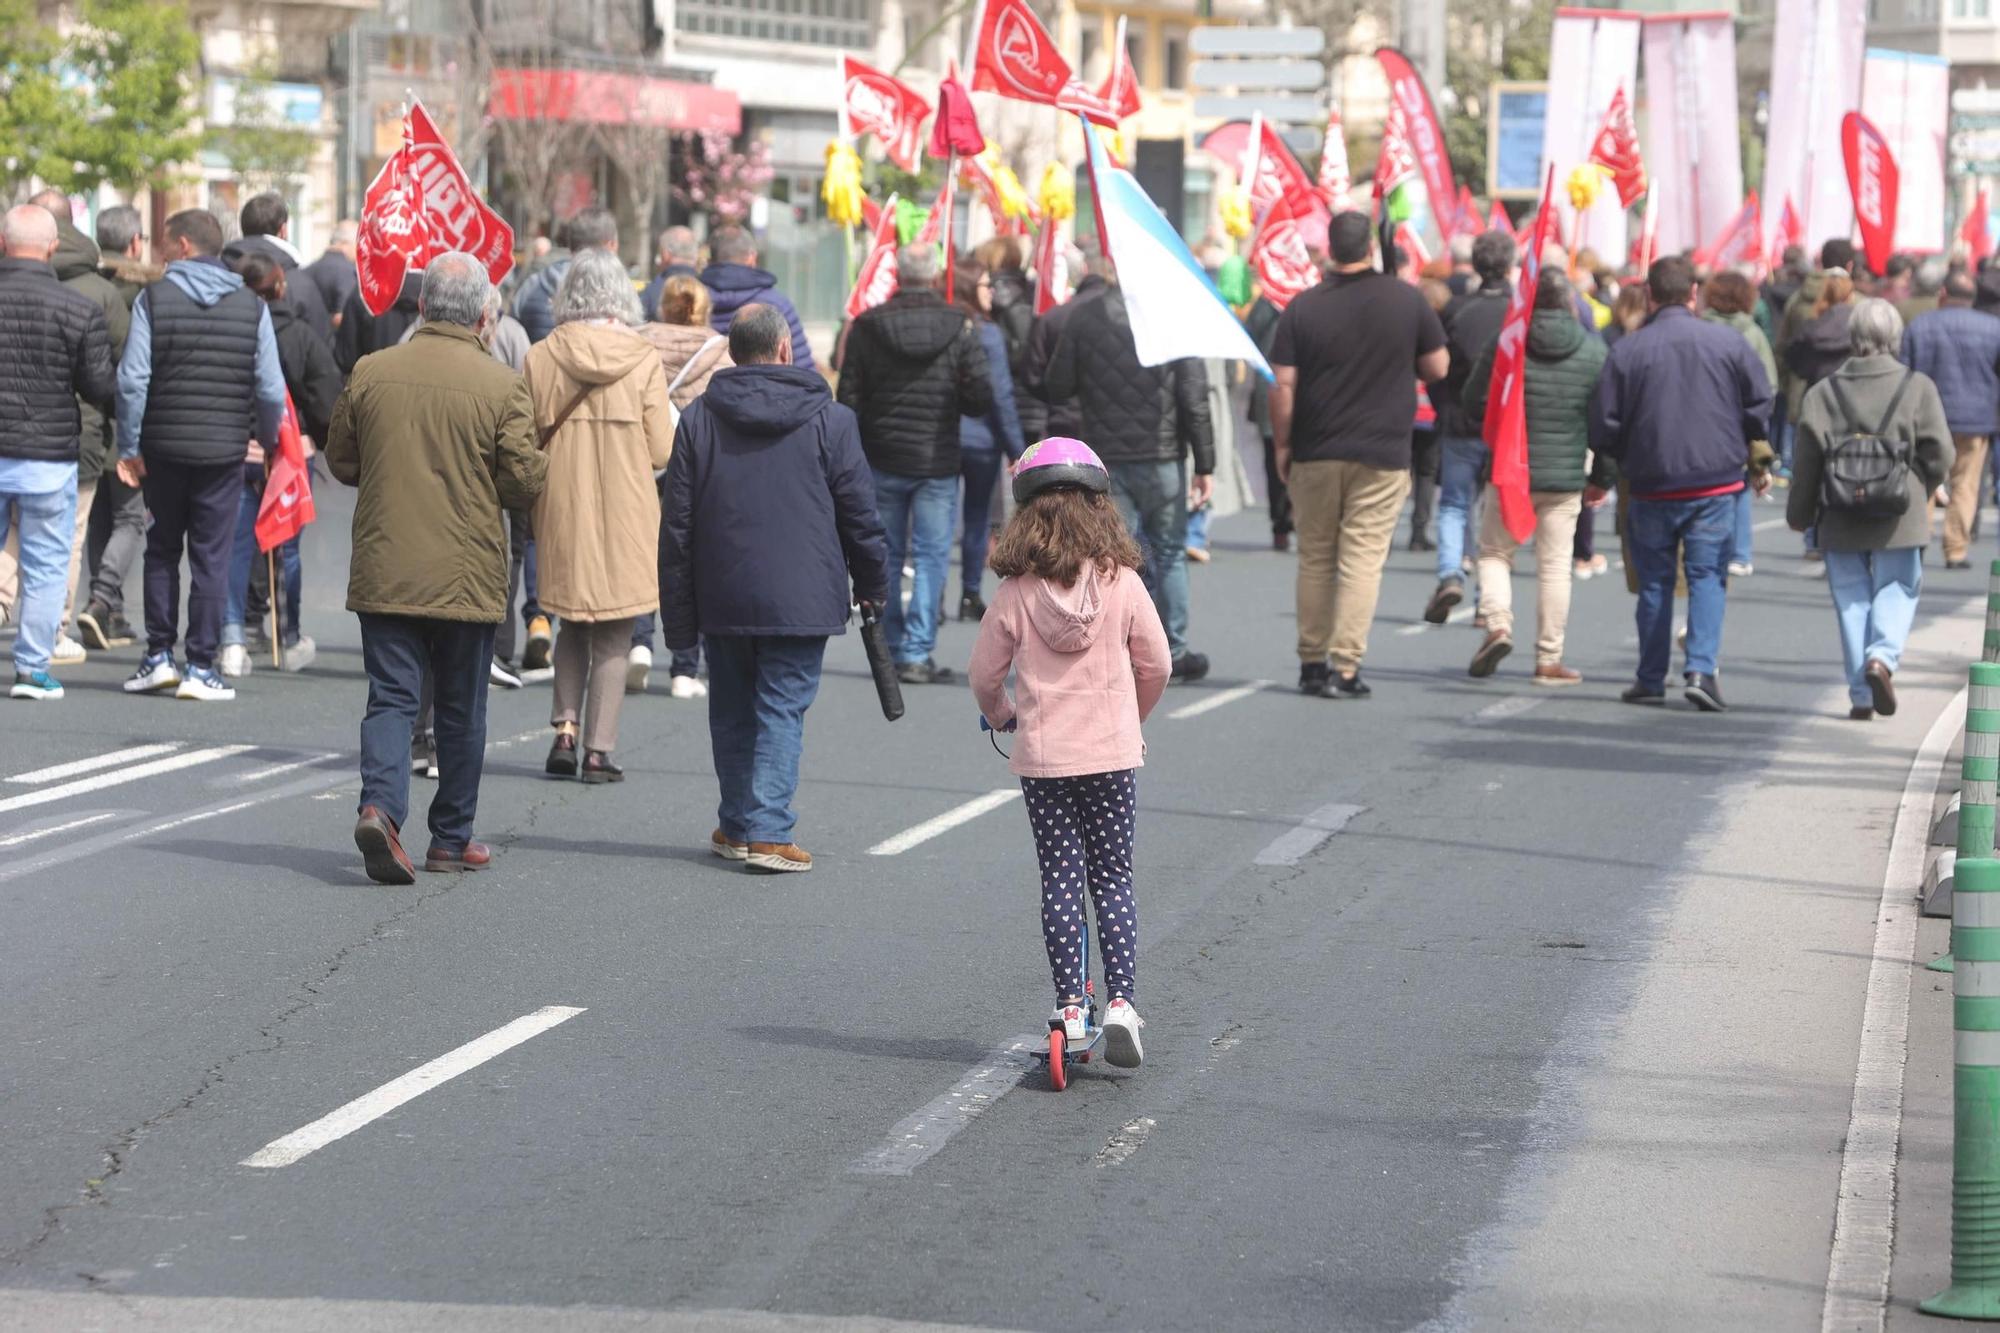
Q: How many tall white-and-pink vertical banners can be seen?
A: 4